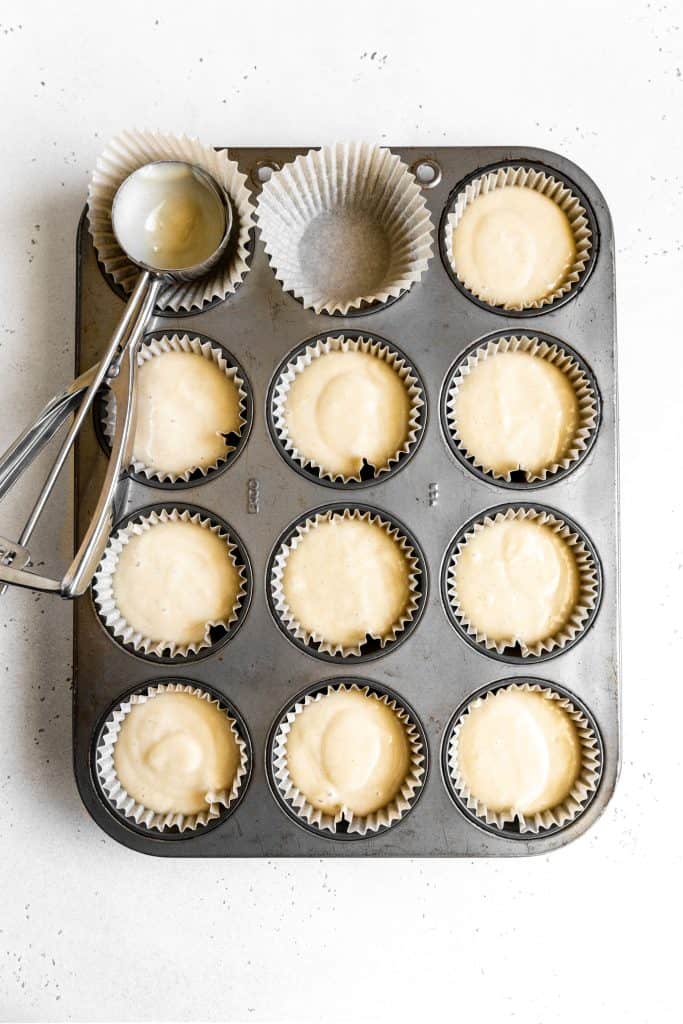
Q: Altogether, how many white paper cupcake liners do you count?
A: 12